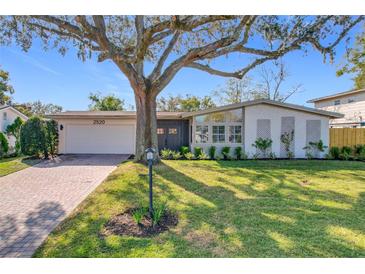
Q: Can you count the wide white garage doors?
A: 1